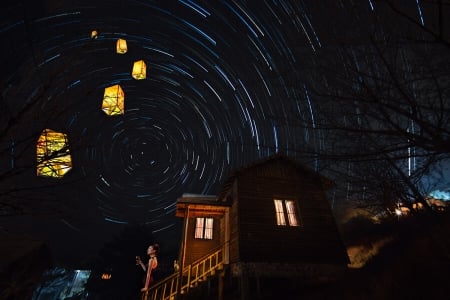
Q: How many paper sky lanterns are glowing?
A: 5